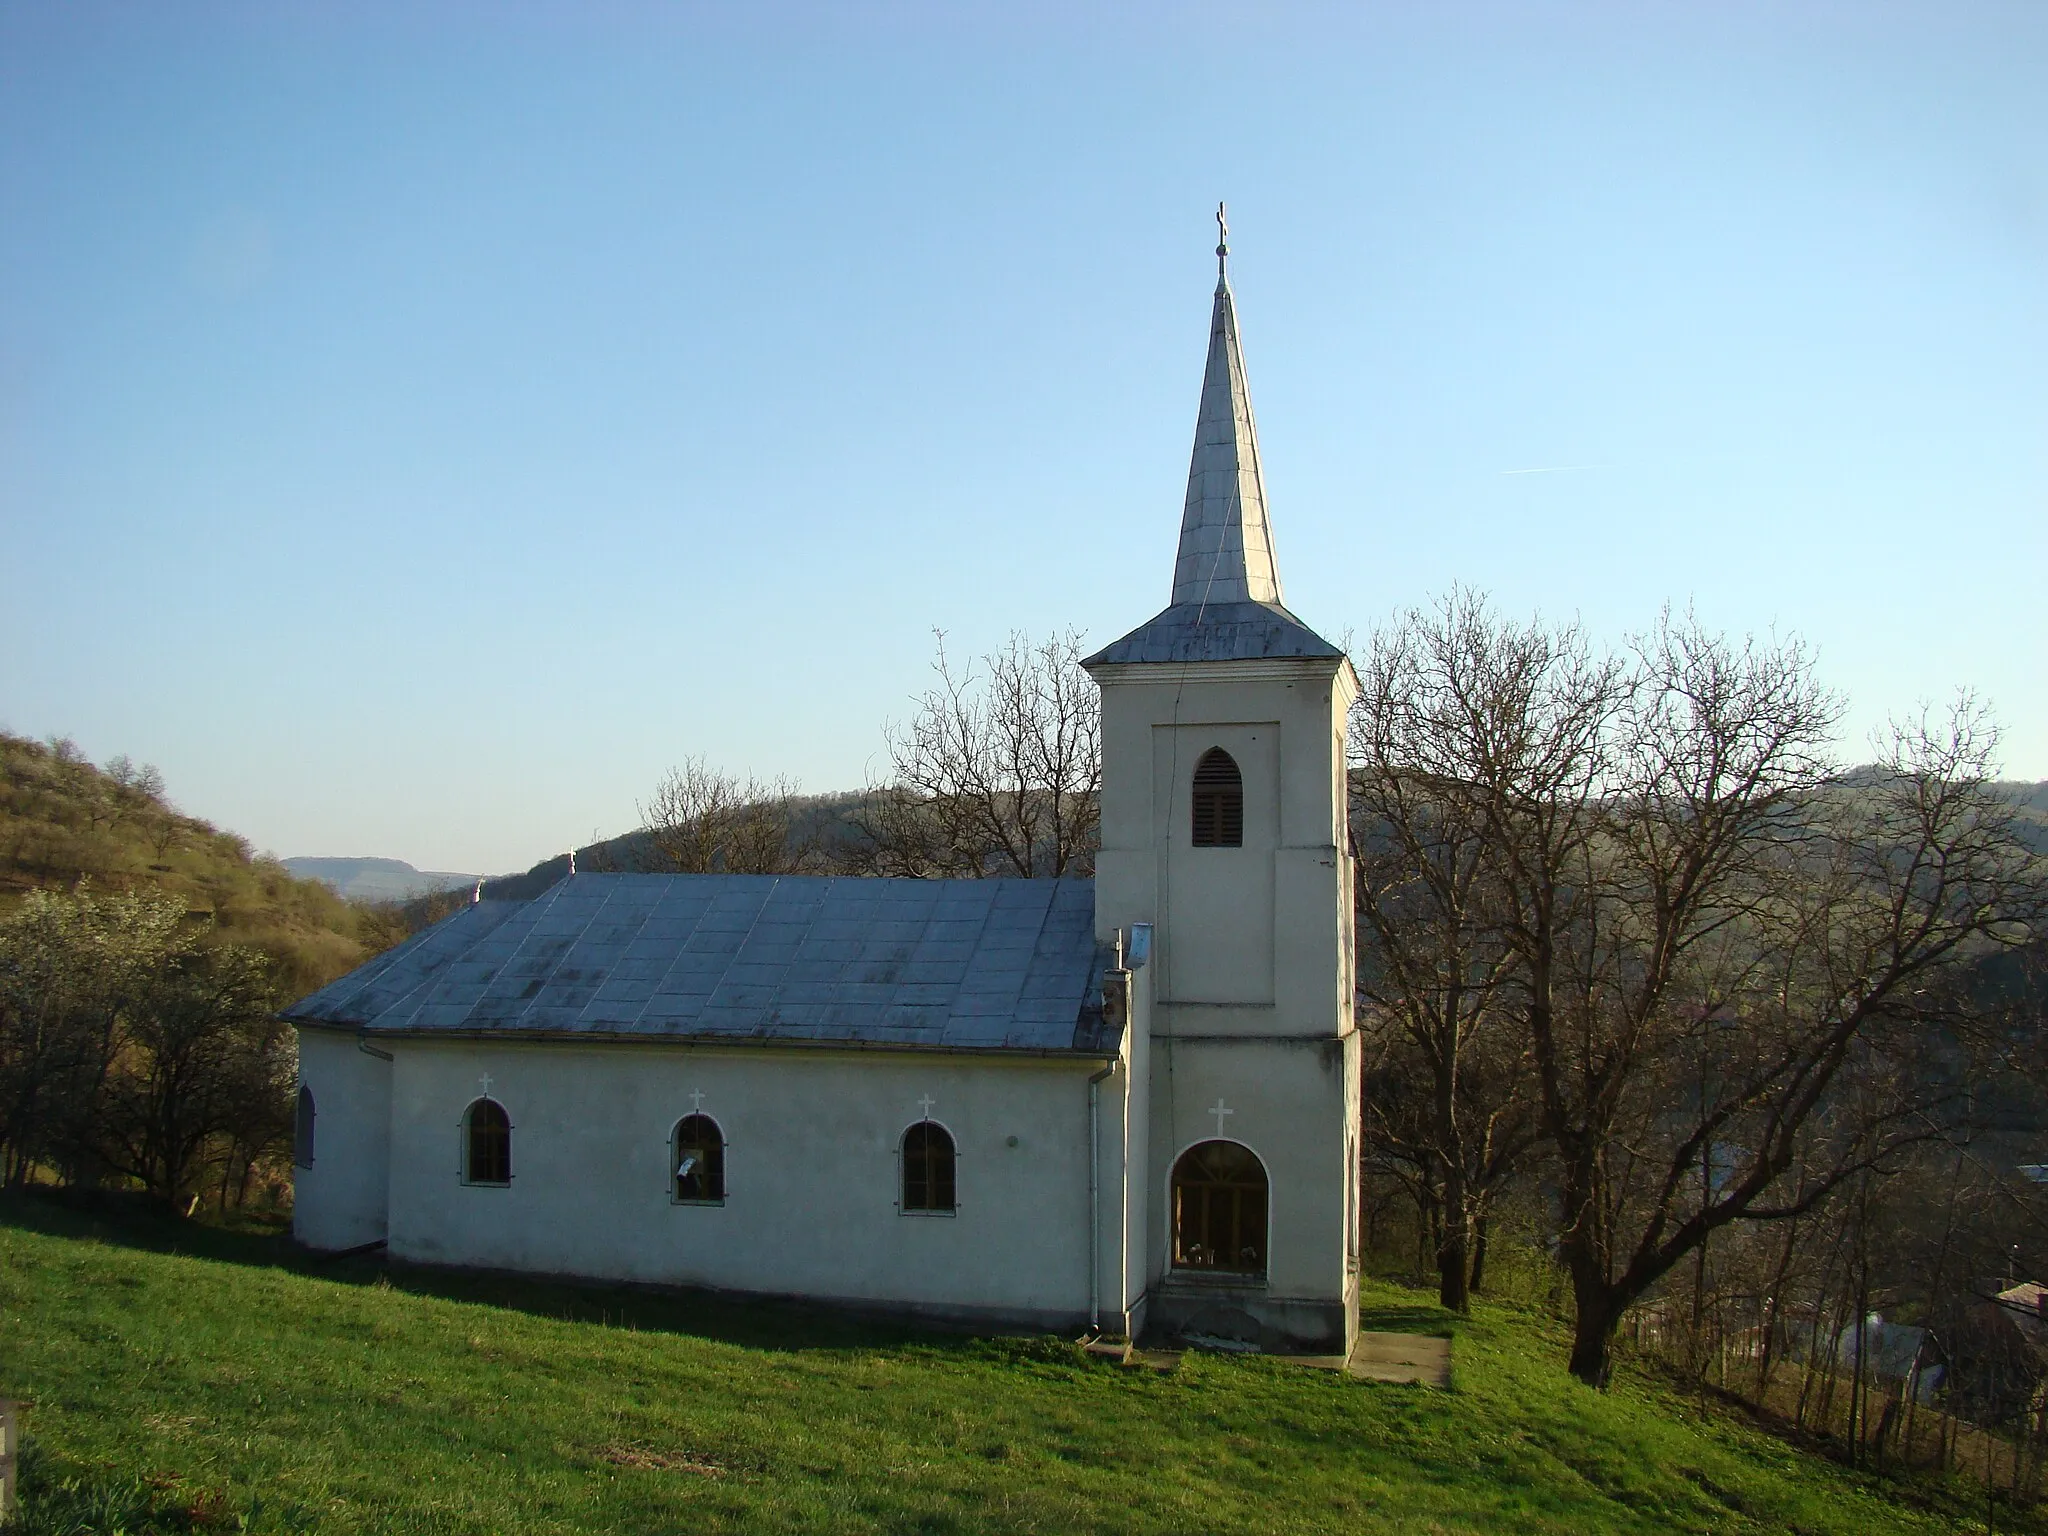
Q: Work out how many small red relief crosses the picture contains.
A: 0